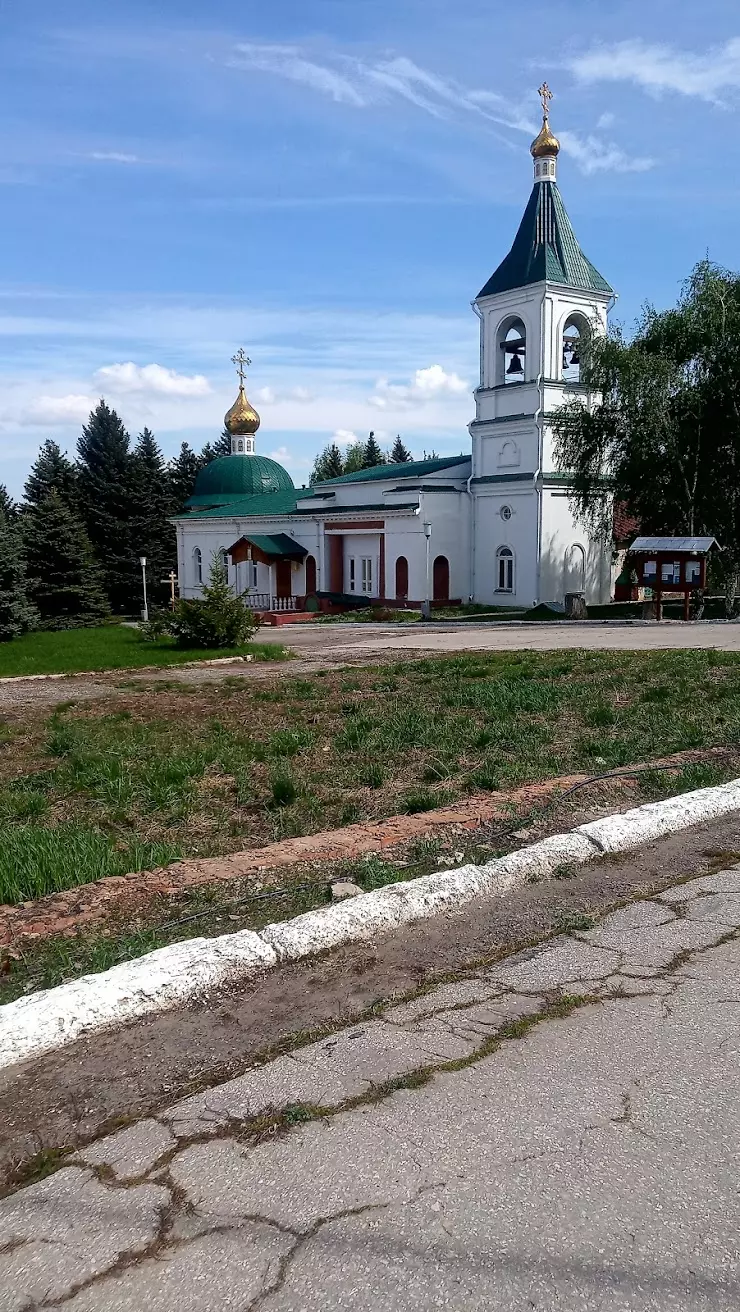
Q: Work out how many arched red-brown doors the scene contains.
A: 3